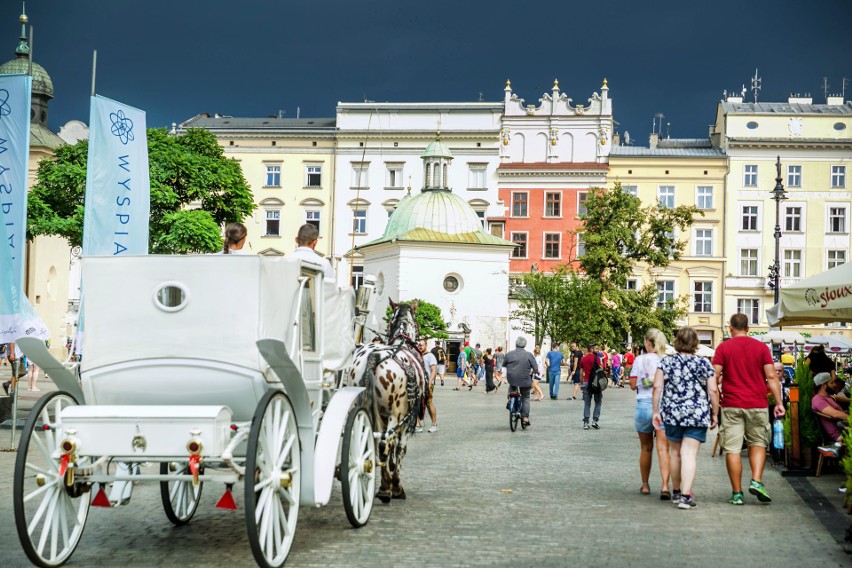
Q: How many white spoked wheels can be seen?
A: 4